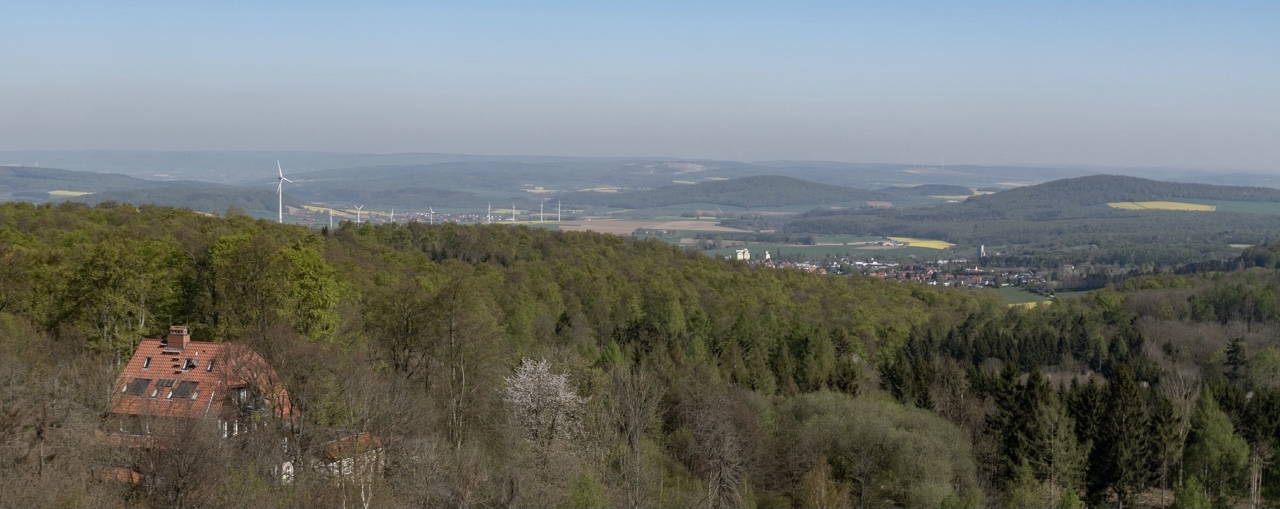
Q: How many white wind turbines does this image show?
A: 9